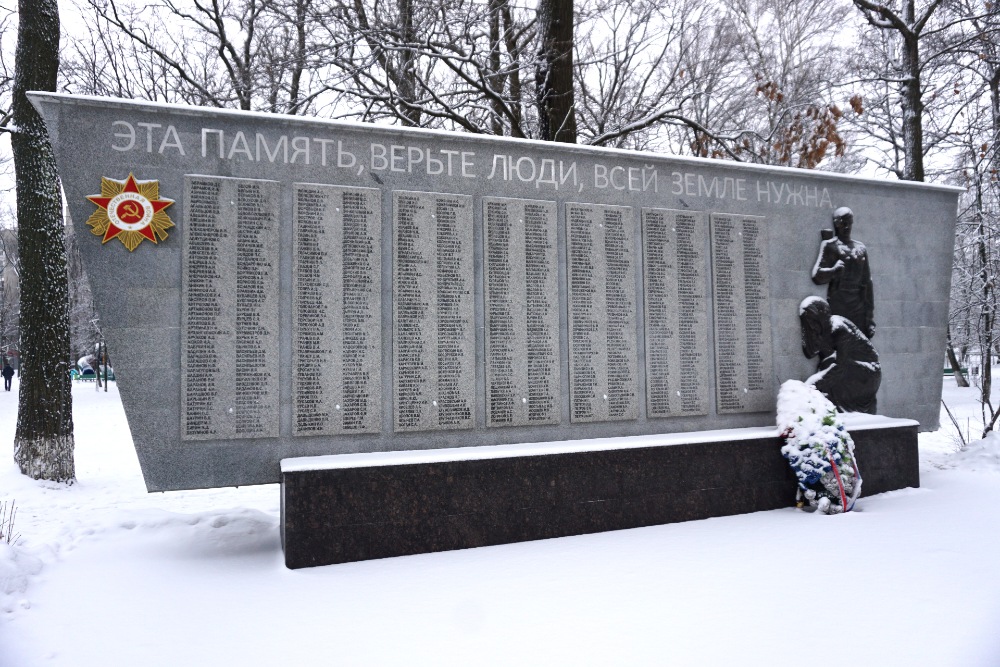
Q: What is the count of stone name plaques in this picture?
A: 7